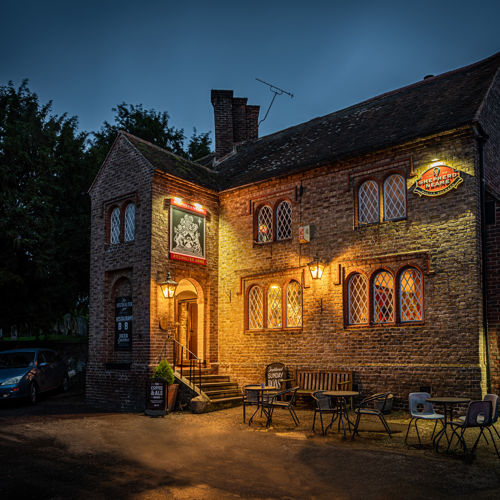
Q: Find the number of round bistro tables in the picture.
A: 3